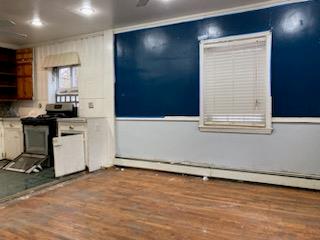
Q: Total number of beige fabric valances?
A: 1